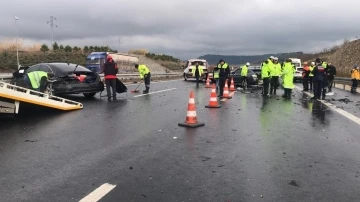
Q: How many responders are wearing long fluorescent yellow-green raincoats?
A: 1